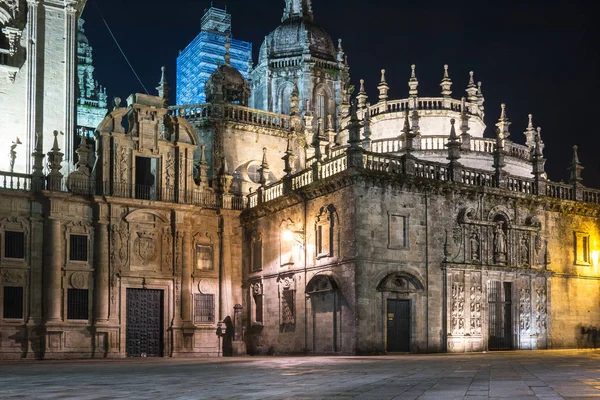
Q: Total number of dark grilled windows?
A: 4